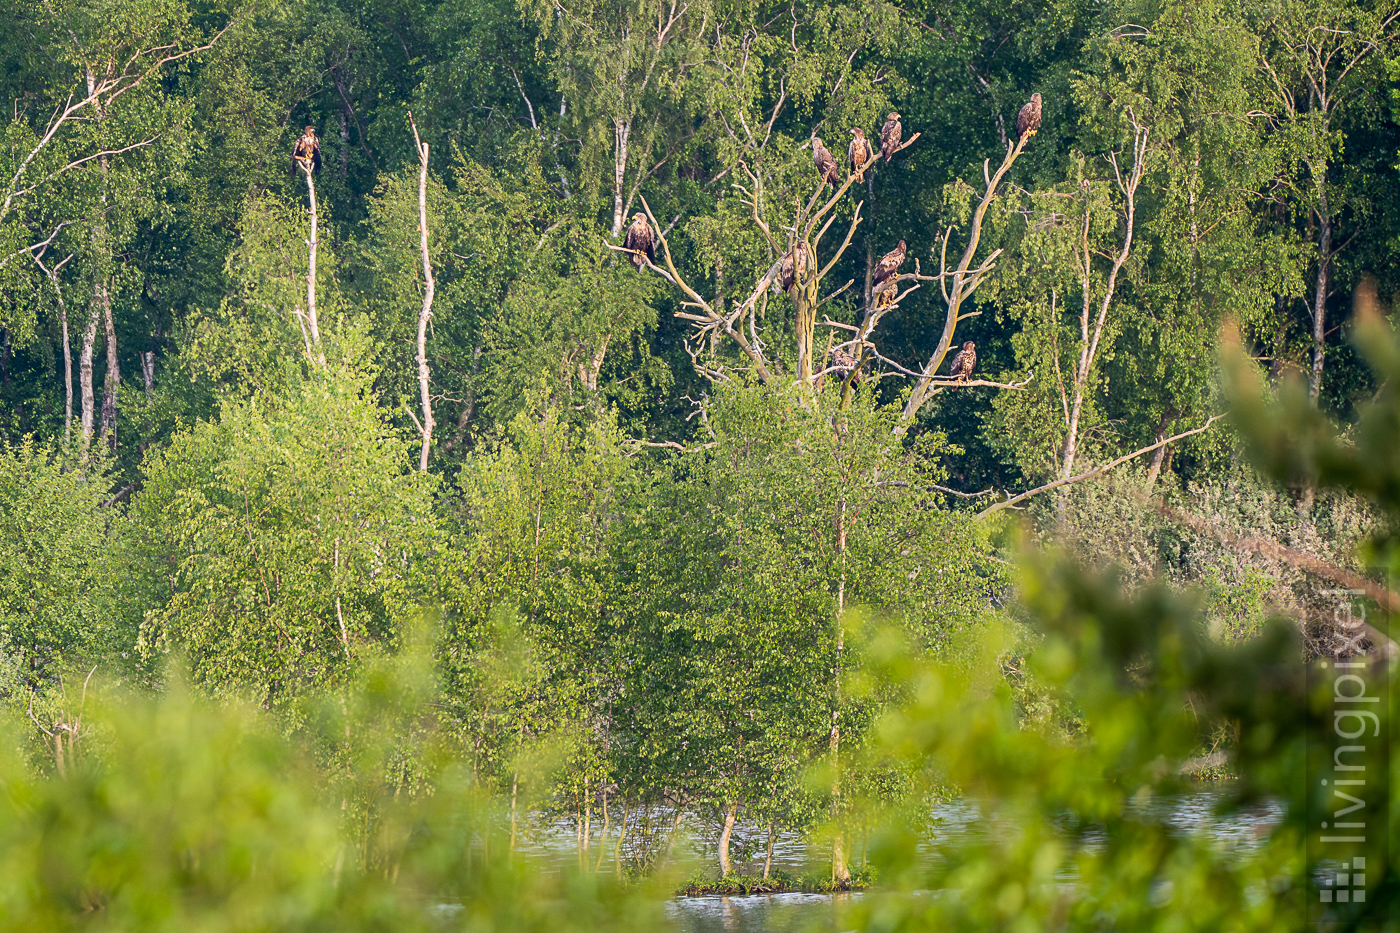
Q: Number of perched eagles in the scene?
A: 11